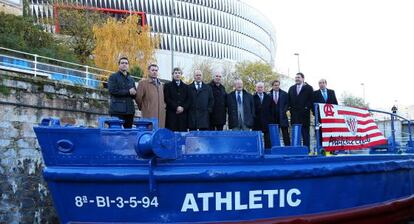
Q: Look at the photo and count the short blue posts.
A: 2